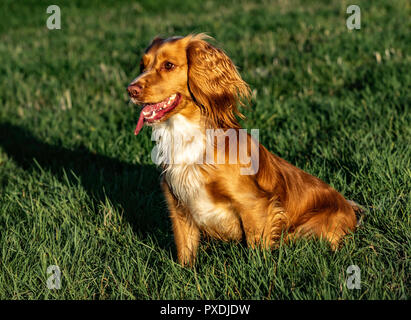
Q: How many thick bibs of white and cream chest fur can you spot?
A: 1